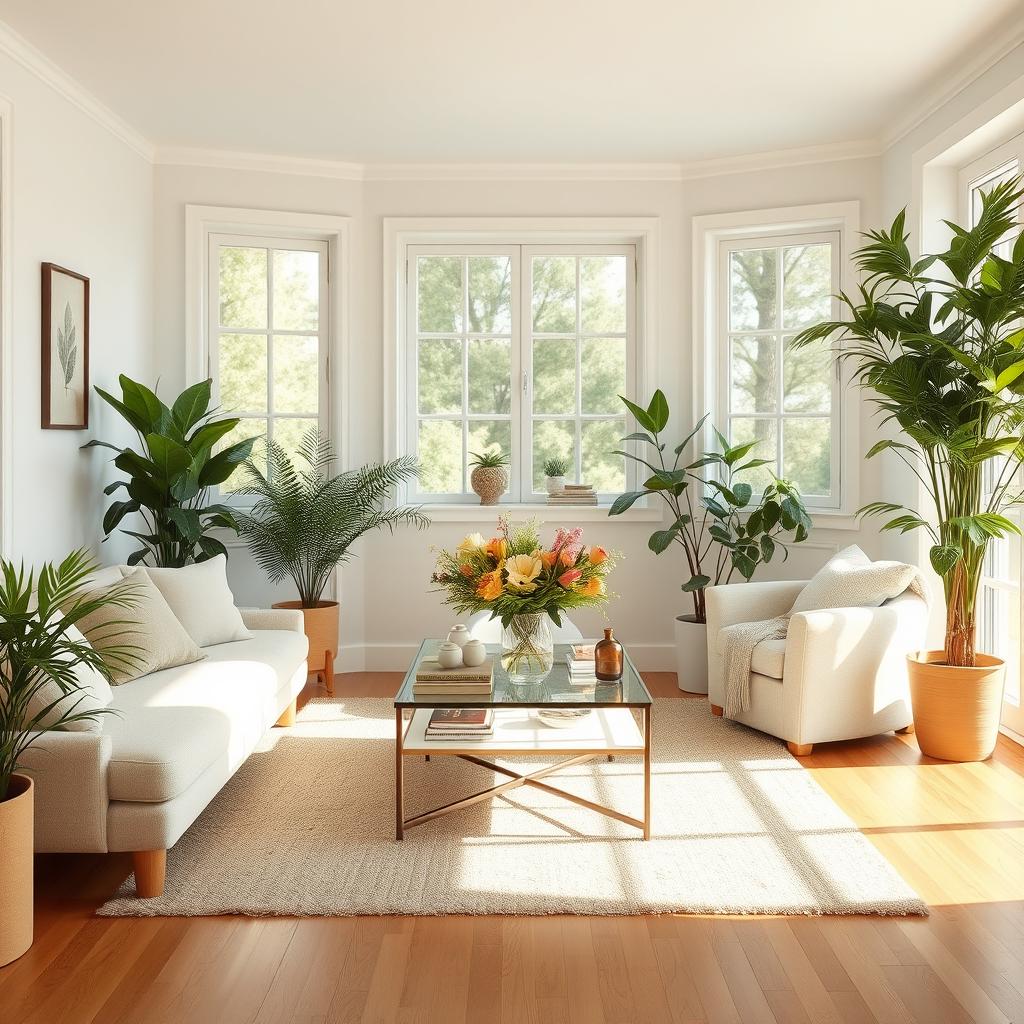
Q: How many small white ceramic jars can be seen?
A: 3